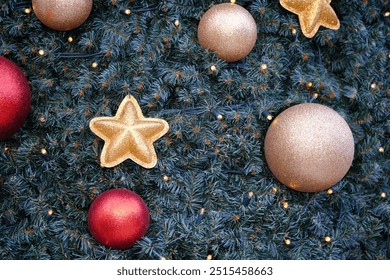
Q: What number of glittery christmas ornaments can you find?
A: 7